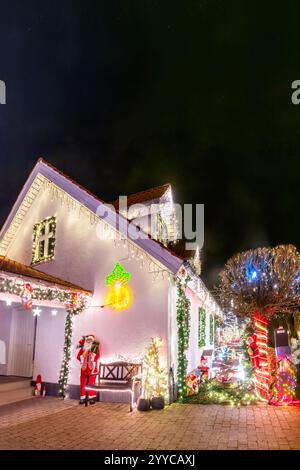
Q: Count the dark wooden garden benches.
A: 1